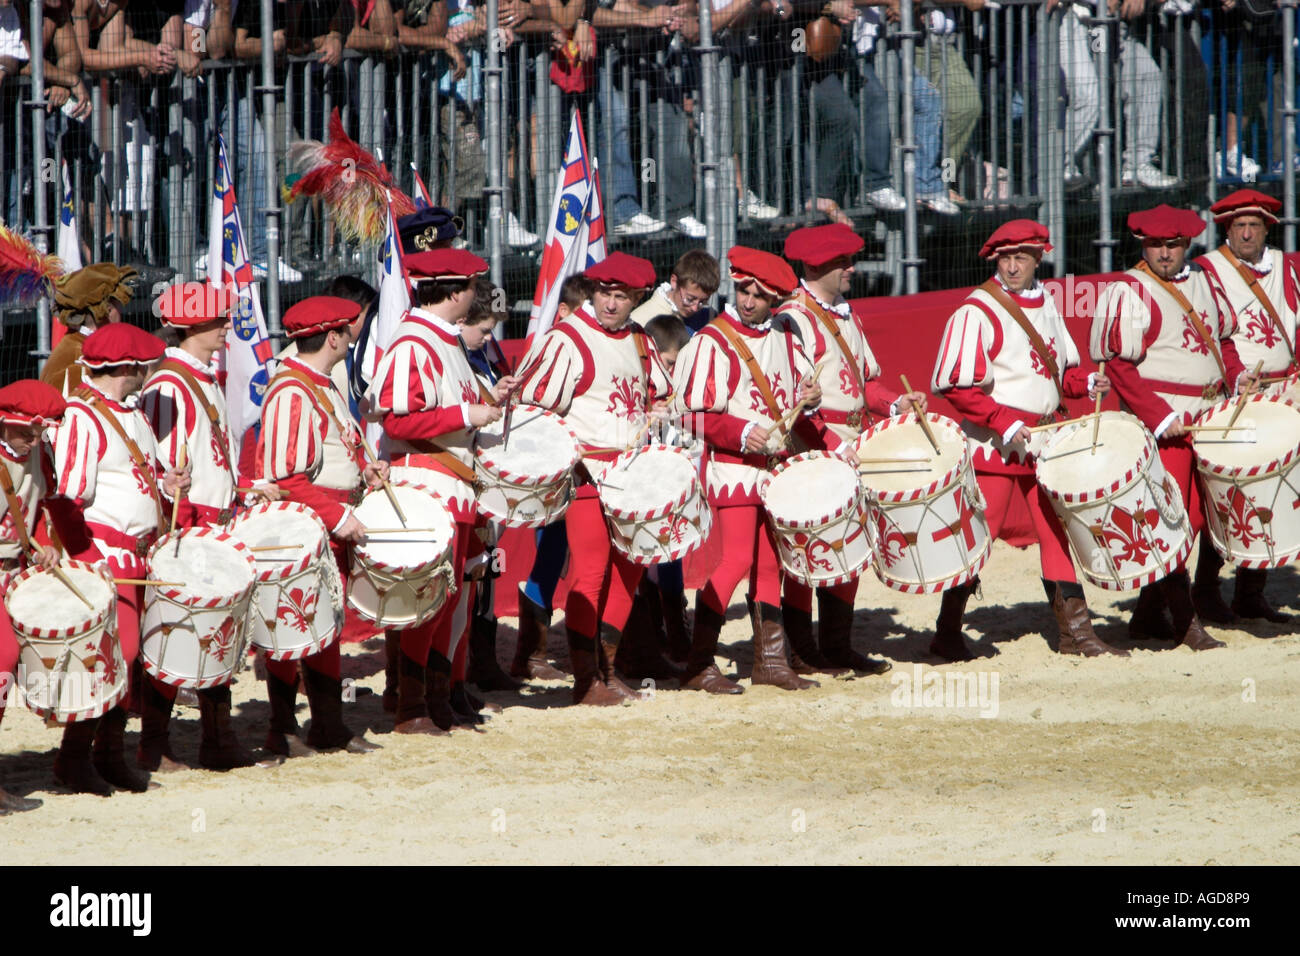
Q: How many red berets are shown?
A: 11